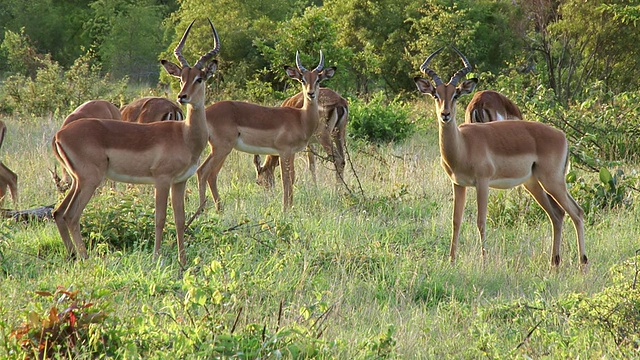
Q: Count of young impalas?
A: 1